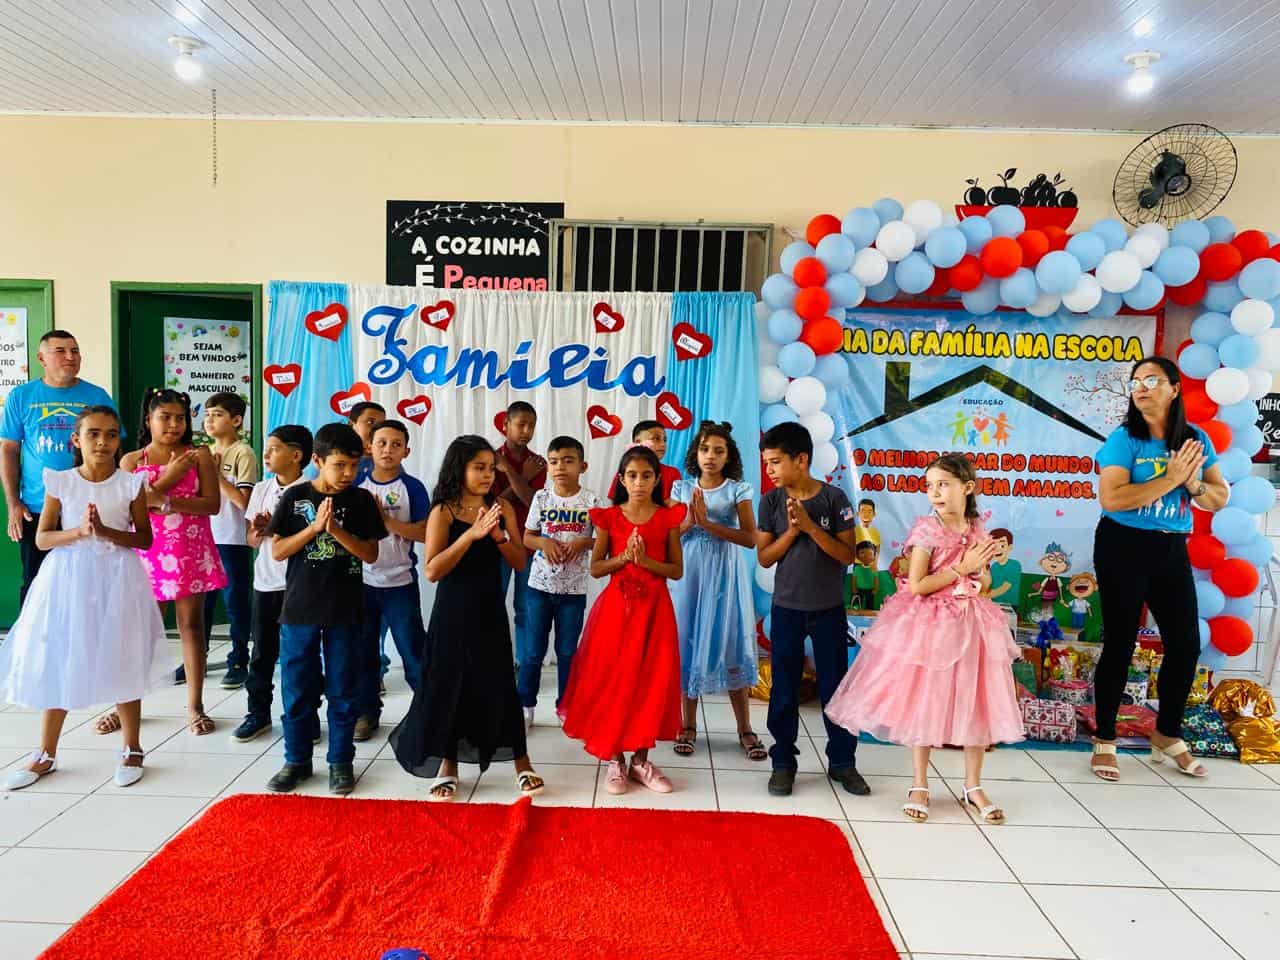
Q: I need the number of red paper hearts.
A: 10